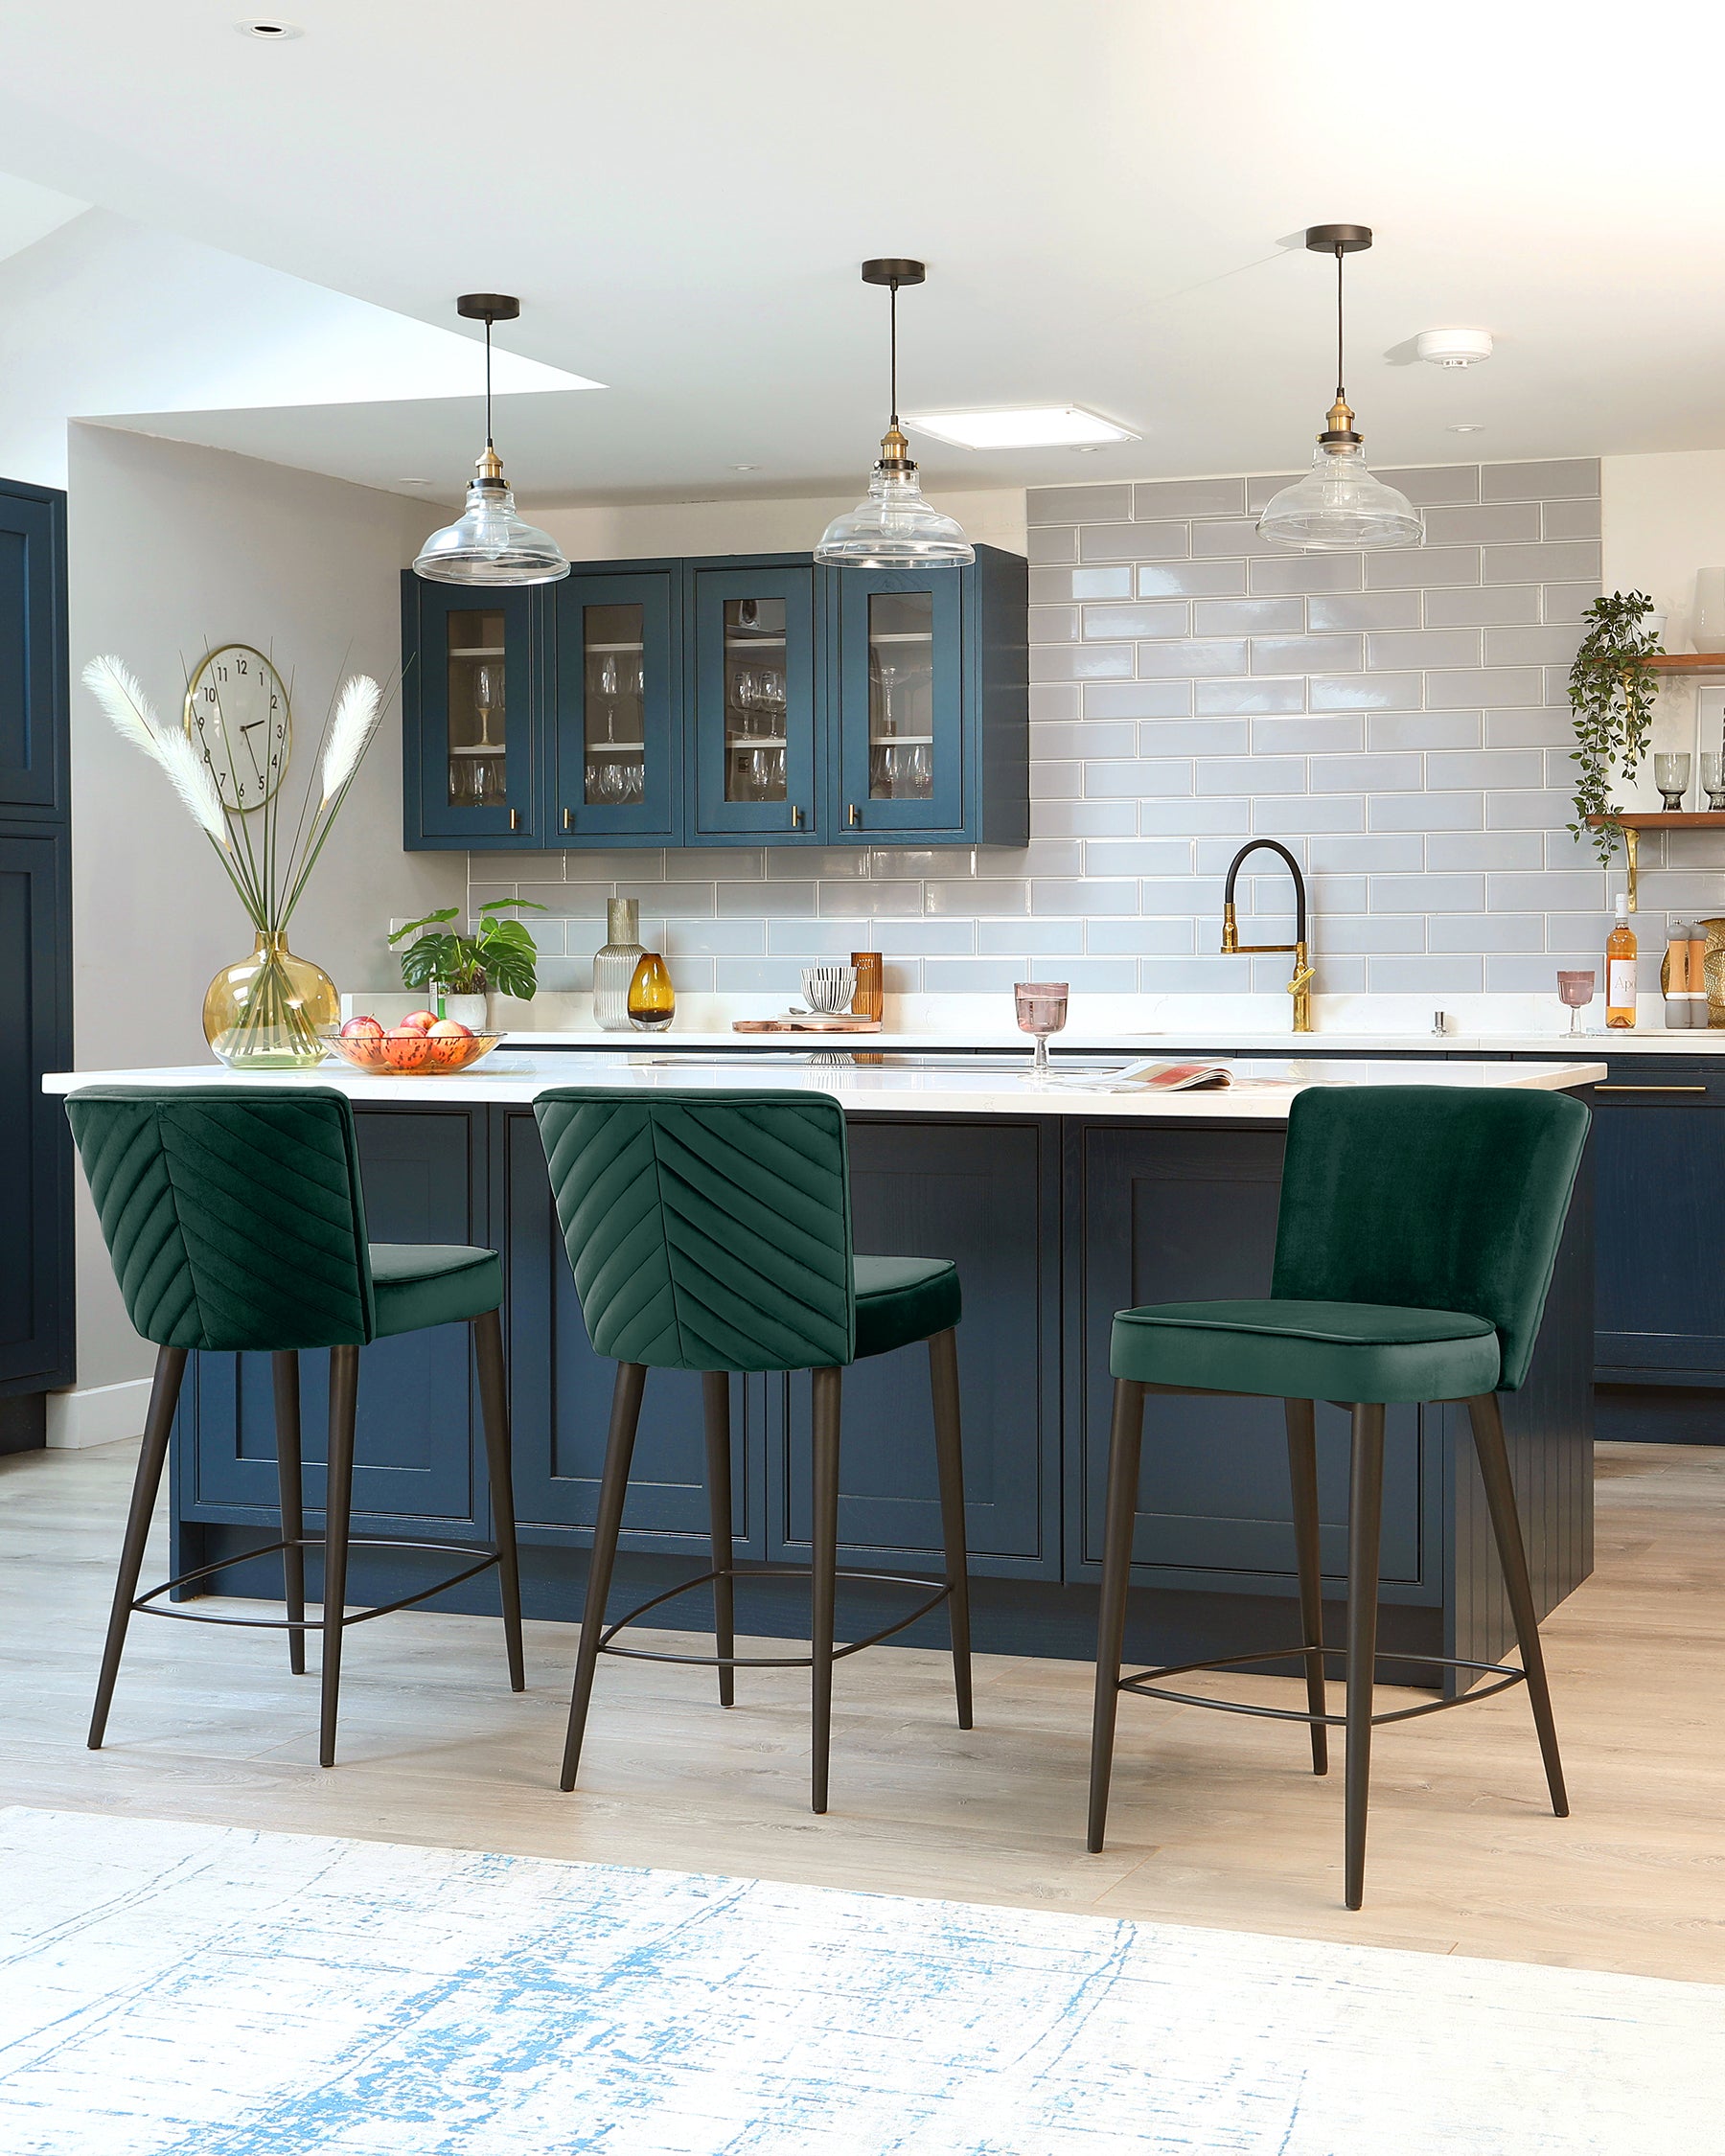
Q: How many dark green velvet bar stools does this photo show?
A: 3